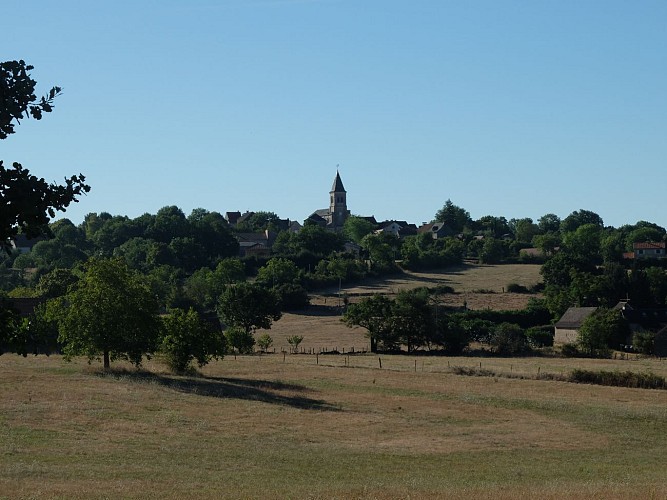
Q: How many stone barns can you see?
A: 1